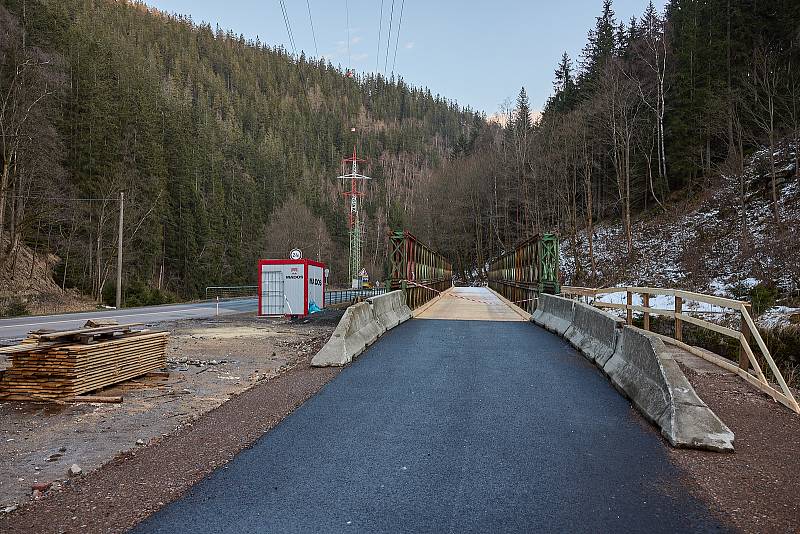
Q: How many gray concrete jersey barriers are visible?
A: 5